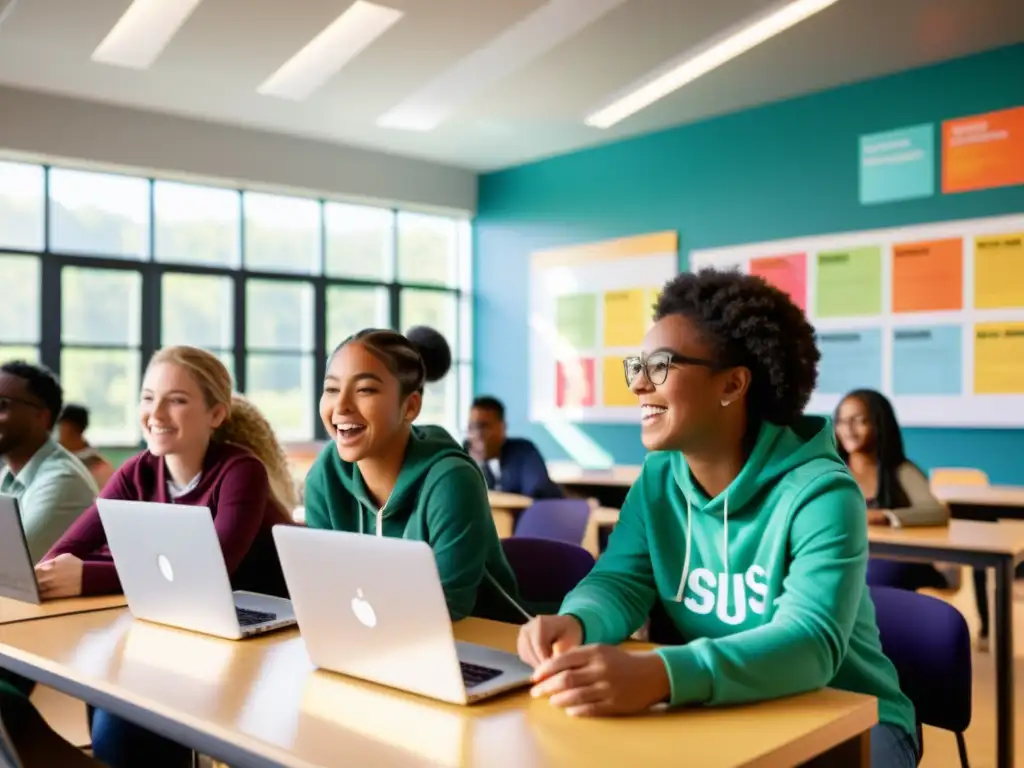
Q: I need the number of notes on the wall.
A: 14